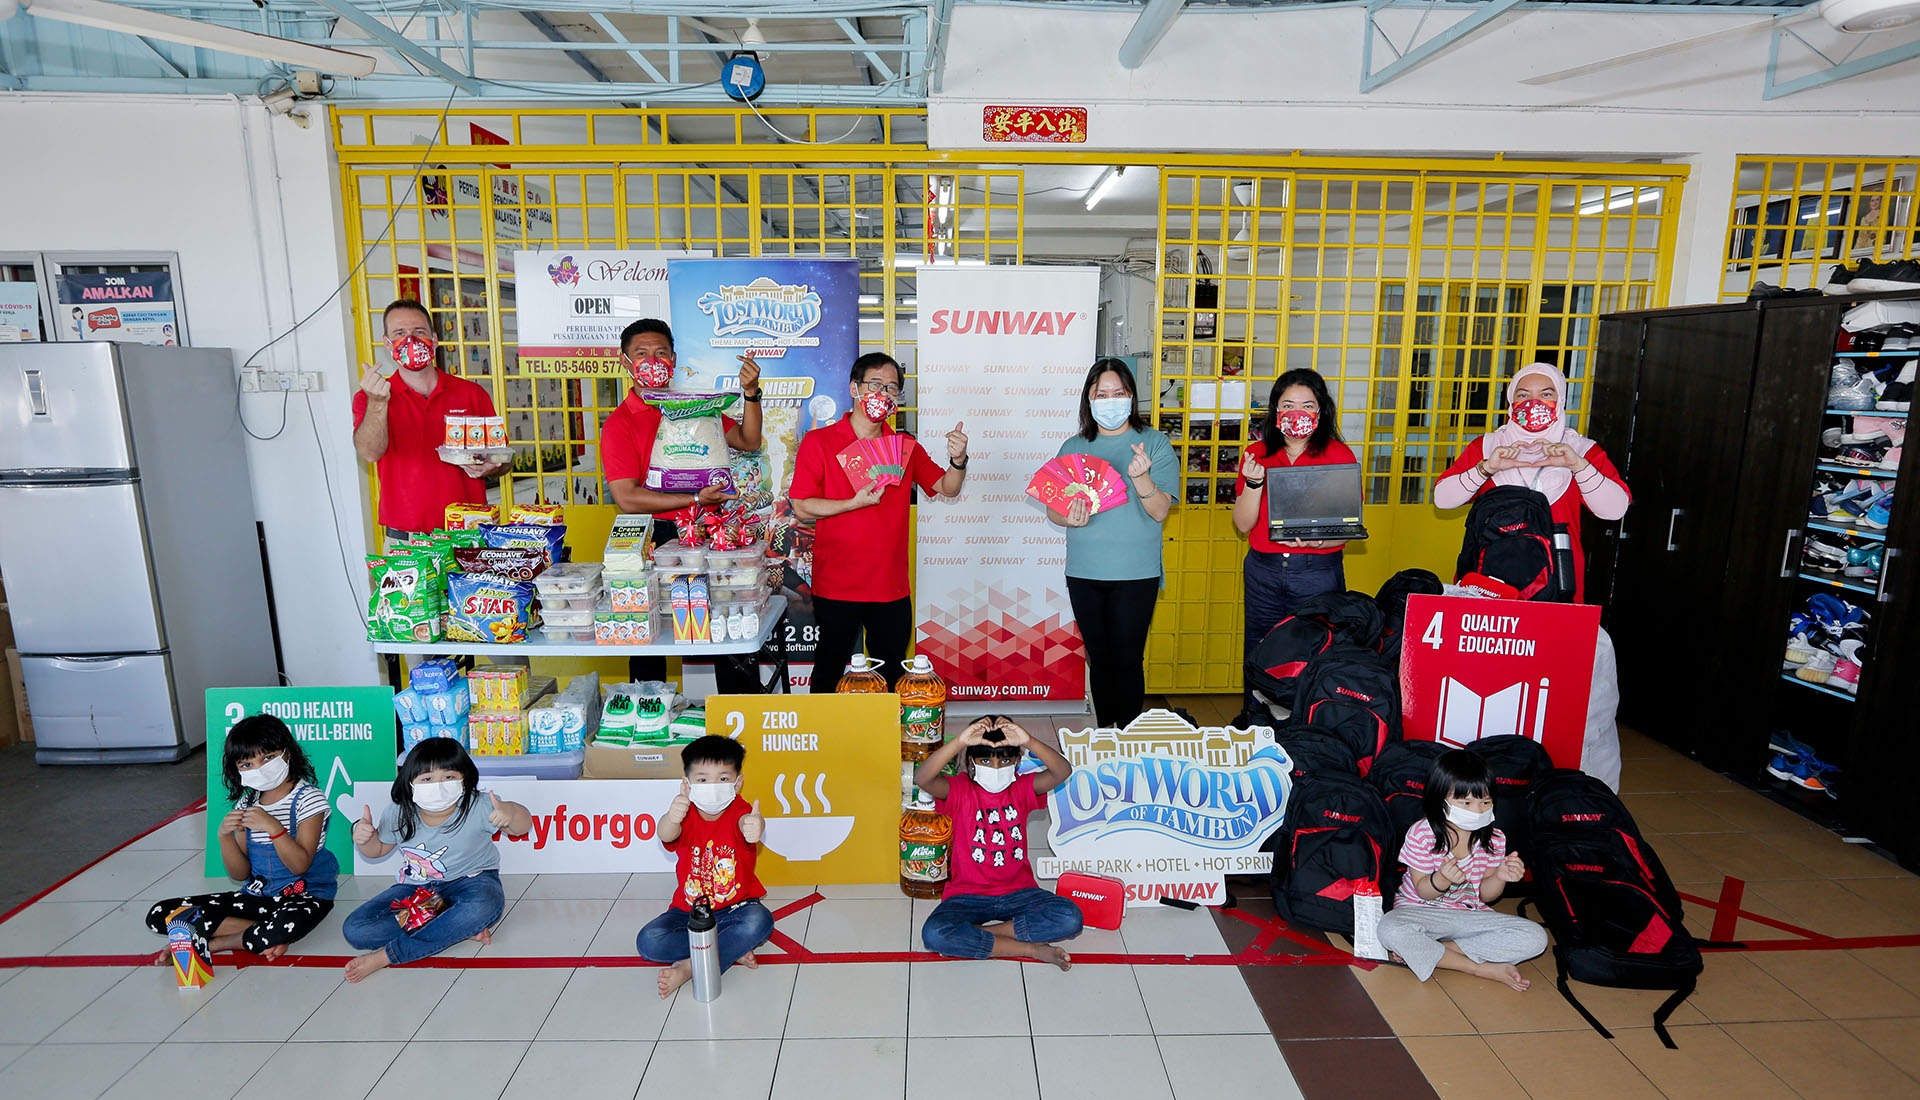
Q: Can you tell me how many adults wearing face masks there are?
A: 6